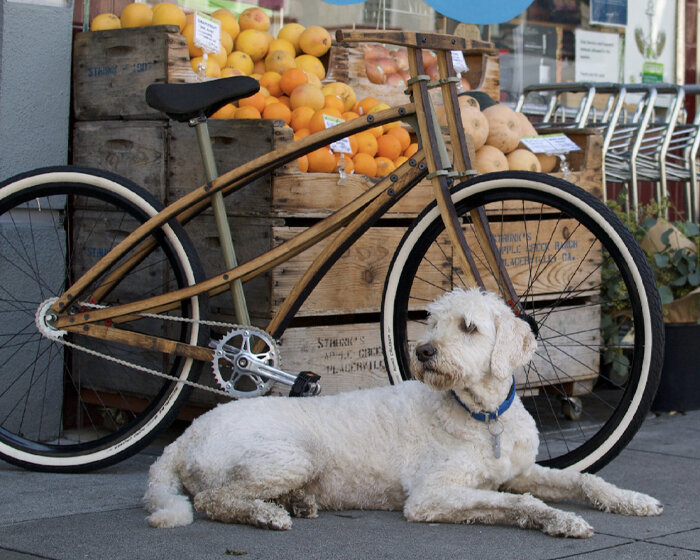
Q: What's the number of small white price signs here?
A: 4